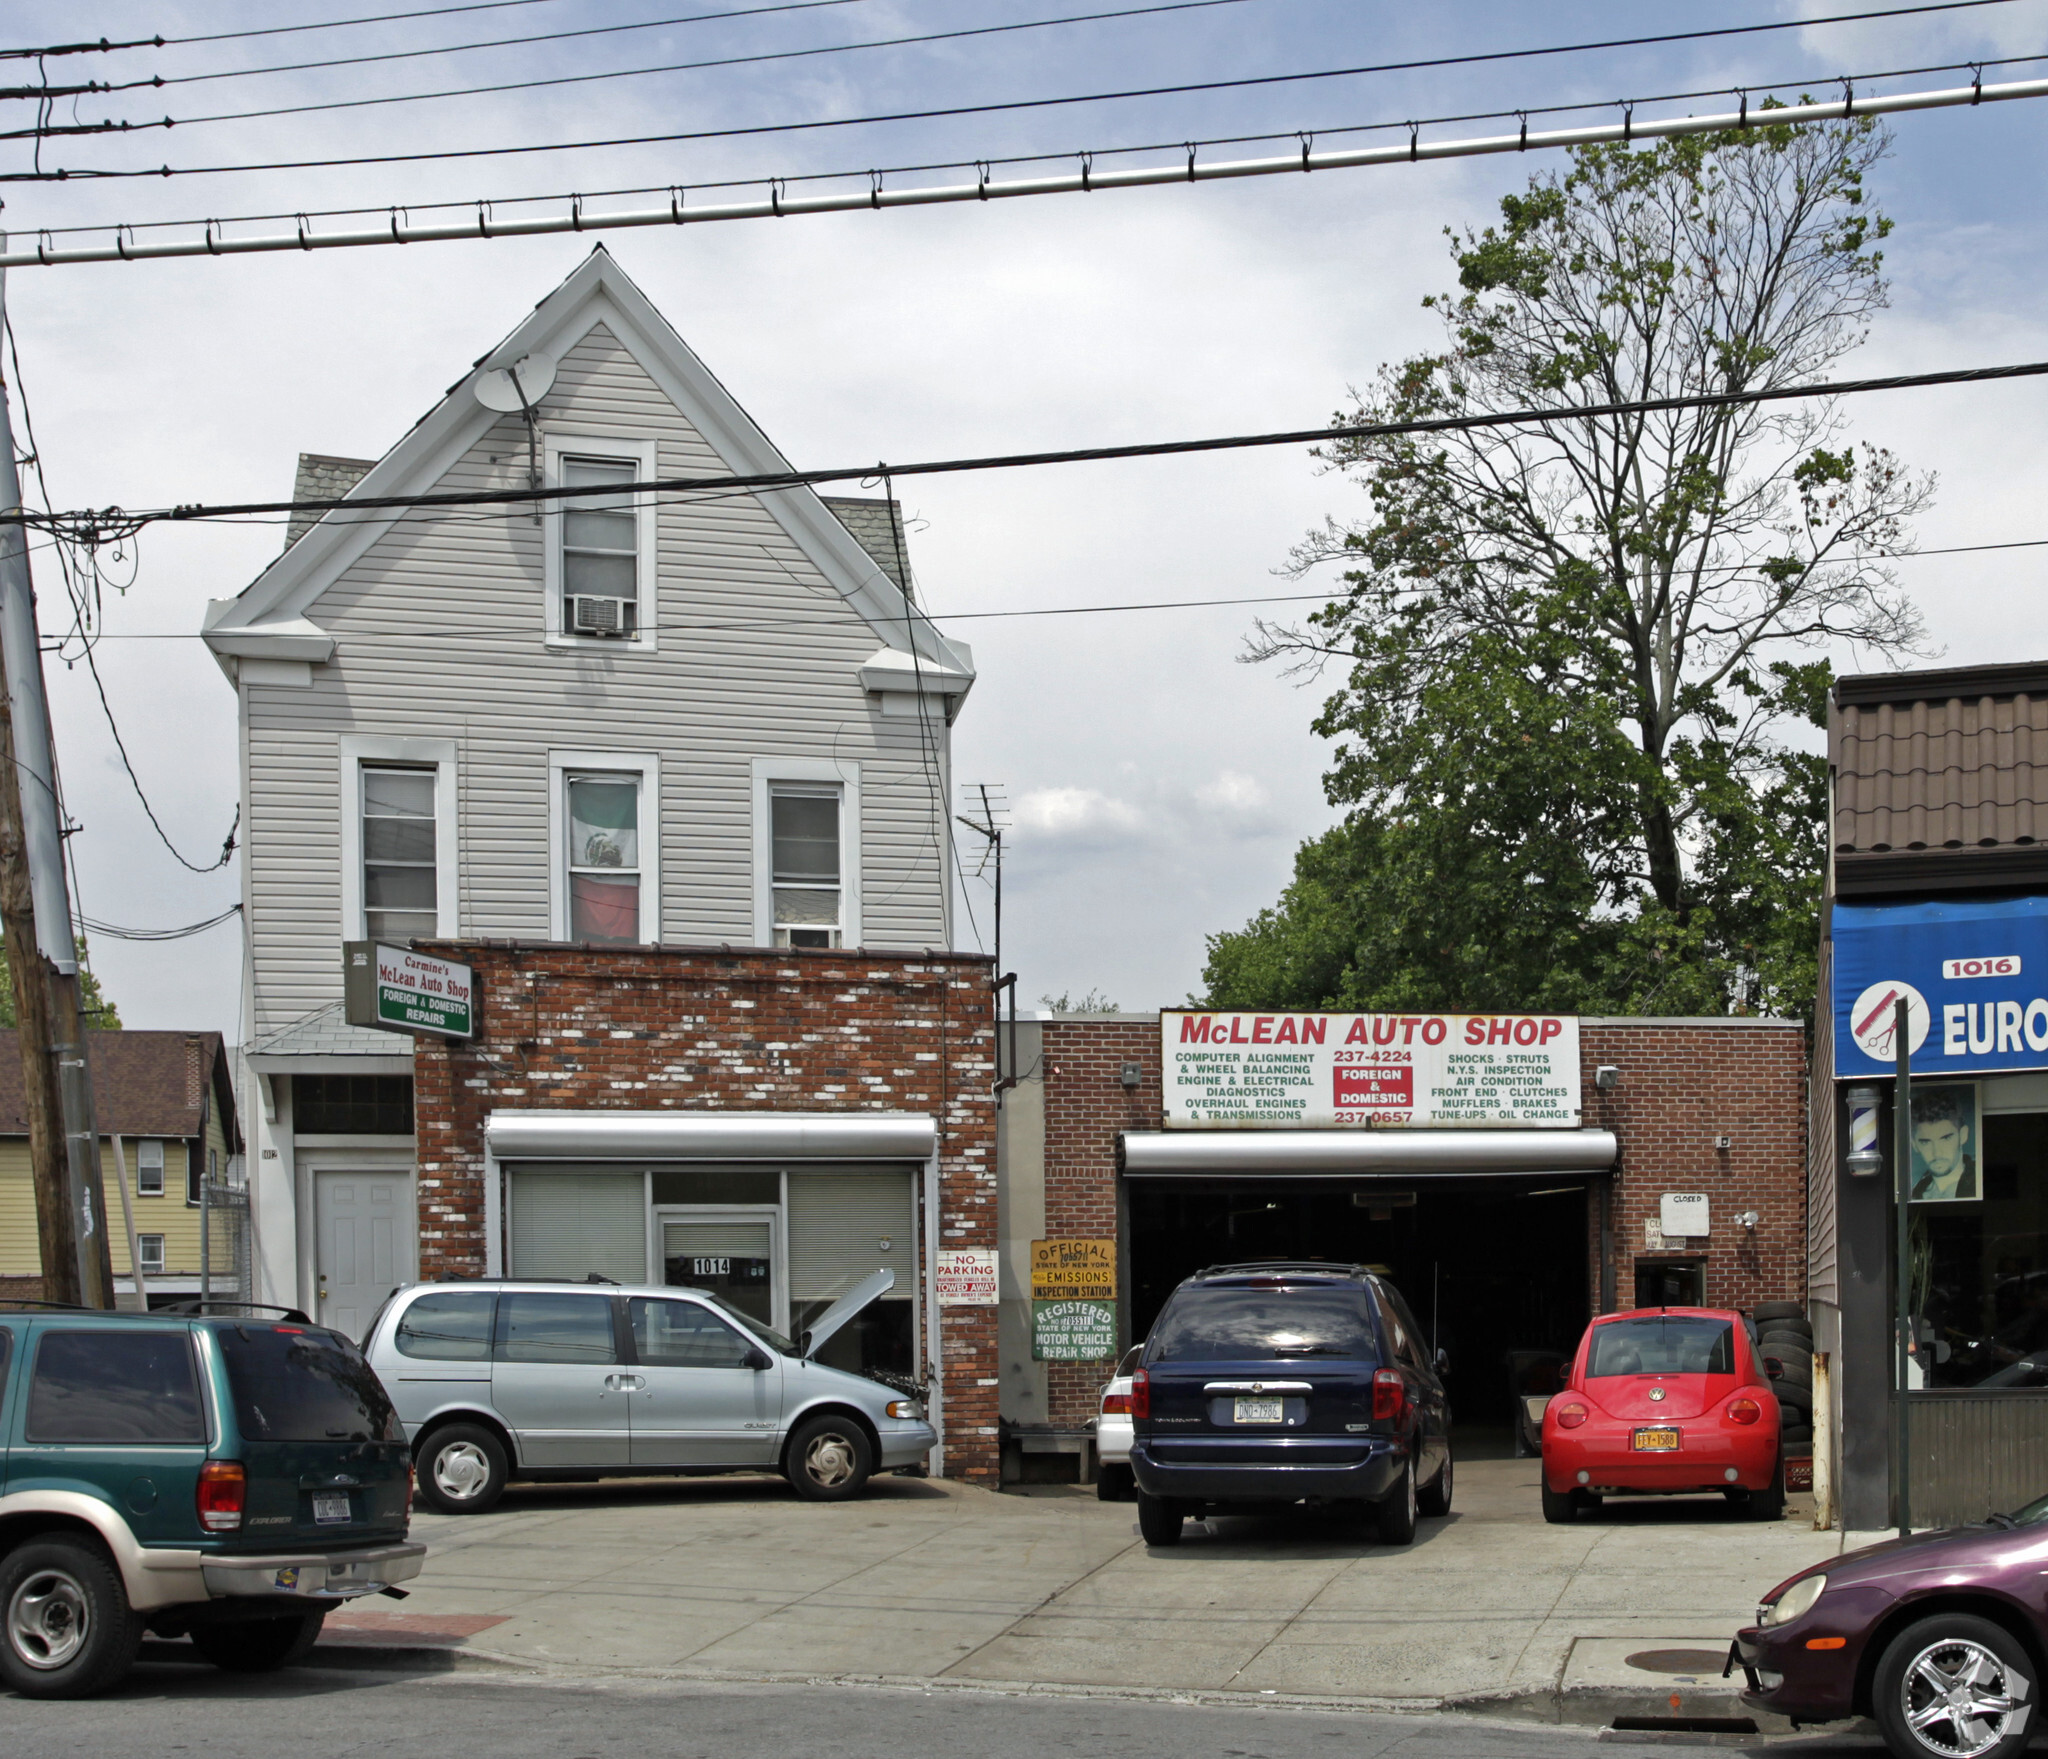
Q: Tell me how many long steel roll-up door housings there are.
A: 2